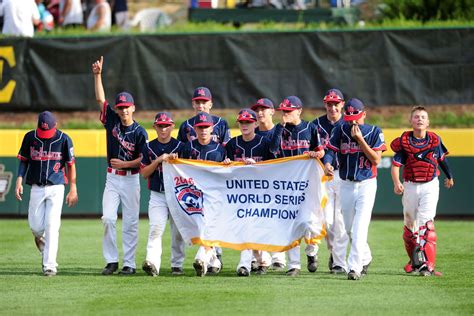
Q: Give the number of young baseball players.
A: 11